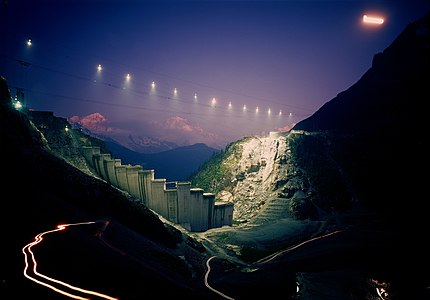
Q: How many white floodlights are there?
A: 13